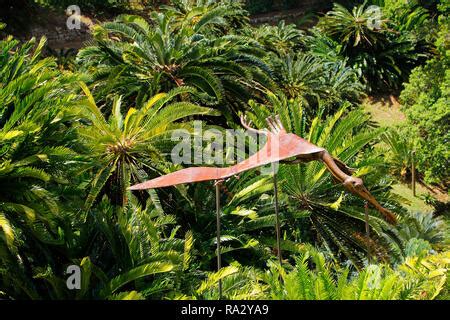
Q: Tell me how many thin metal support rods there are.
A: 3